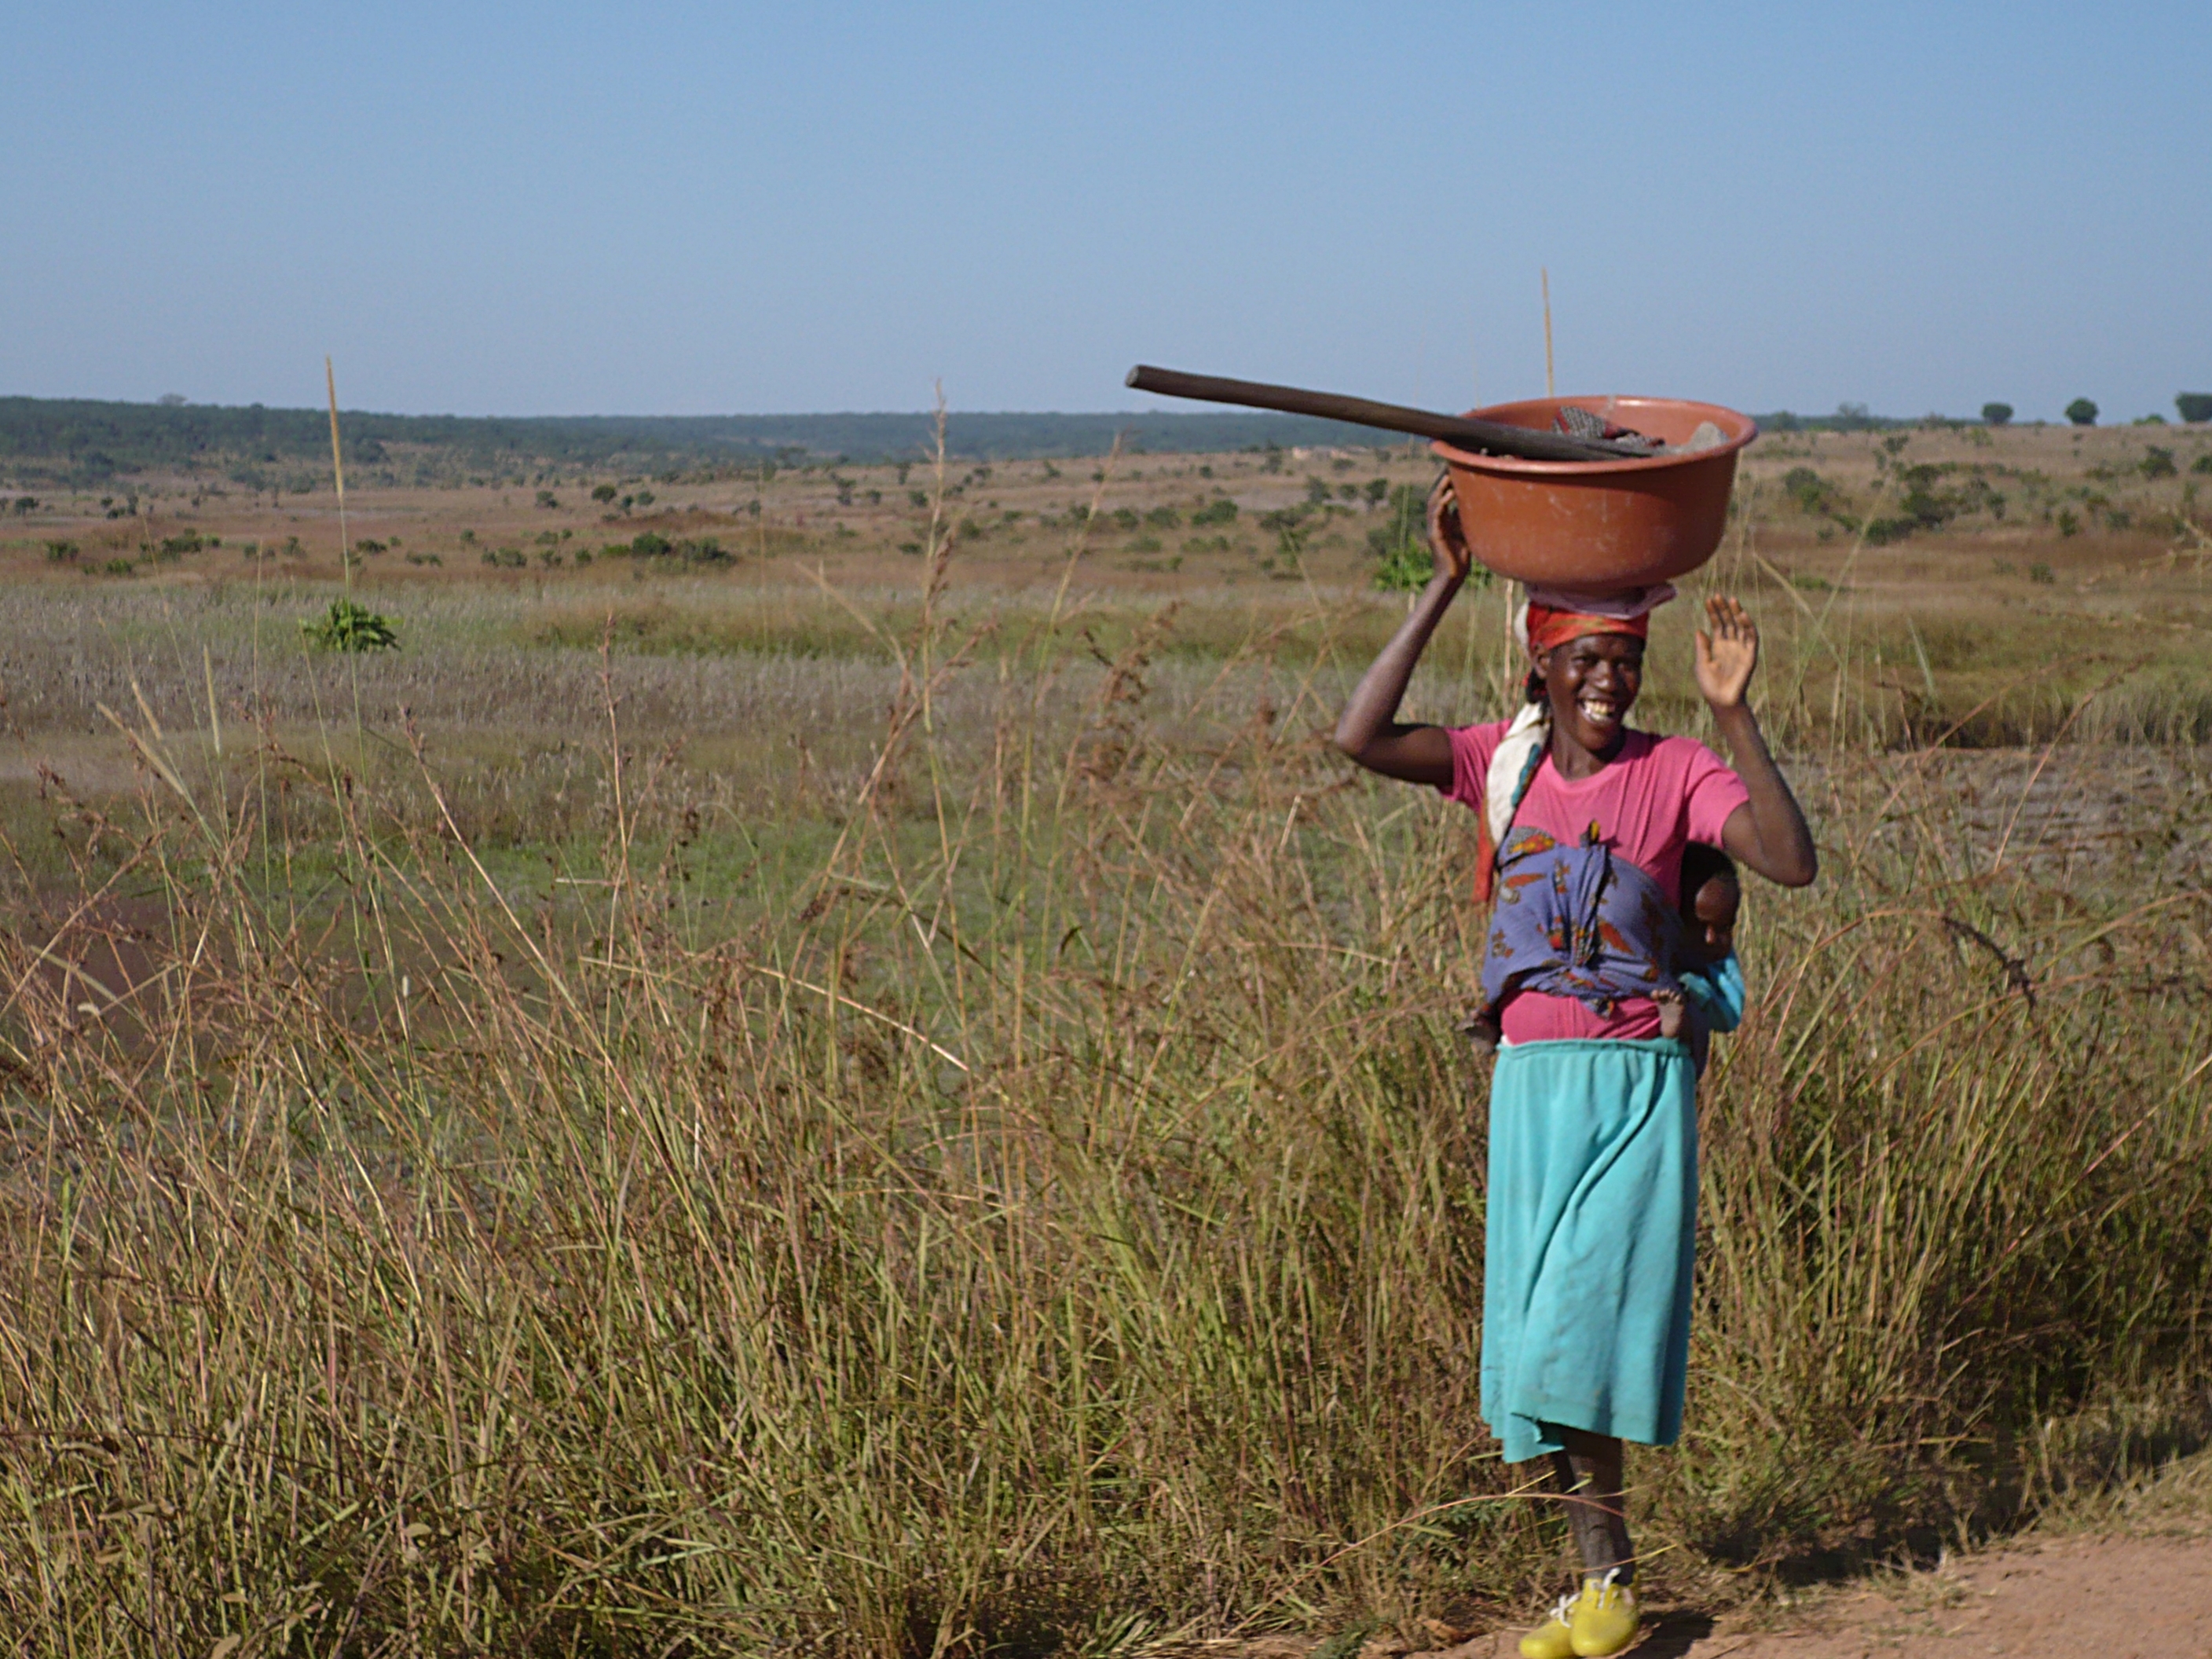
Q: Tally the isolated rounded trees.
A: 3